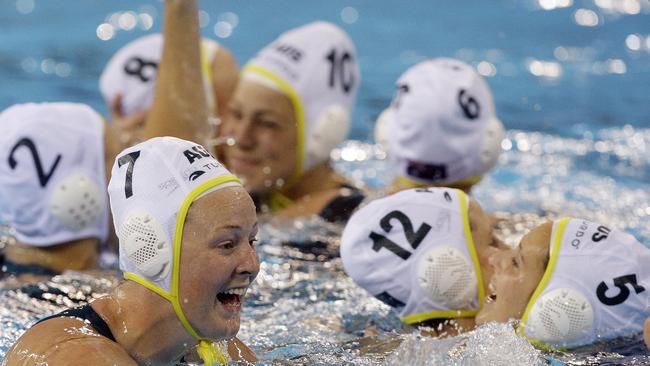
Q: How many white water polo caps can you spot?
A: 7